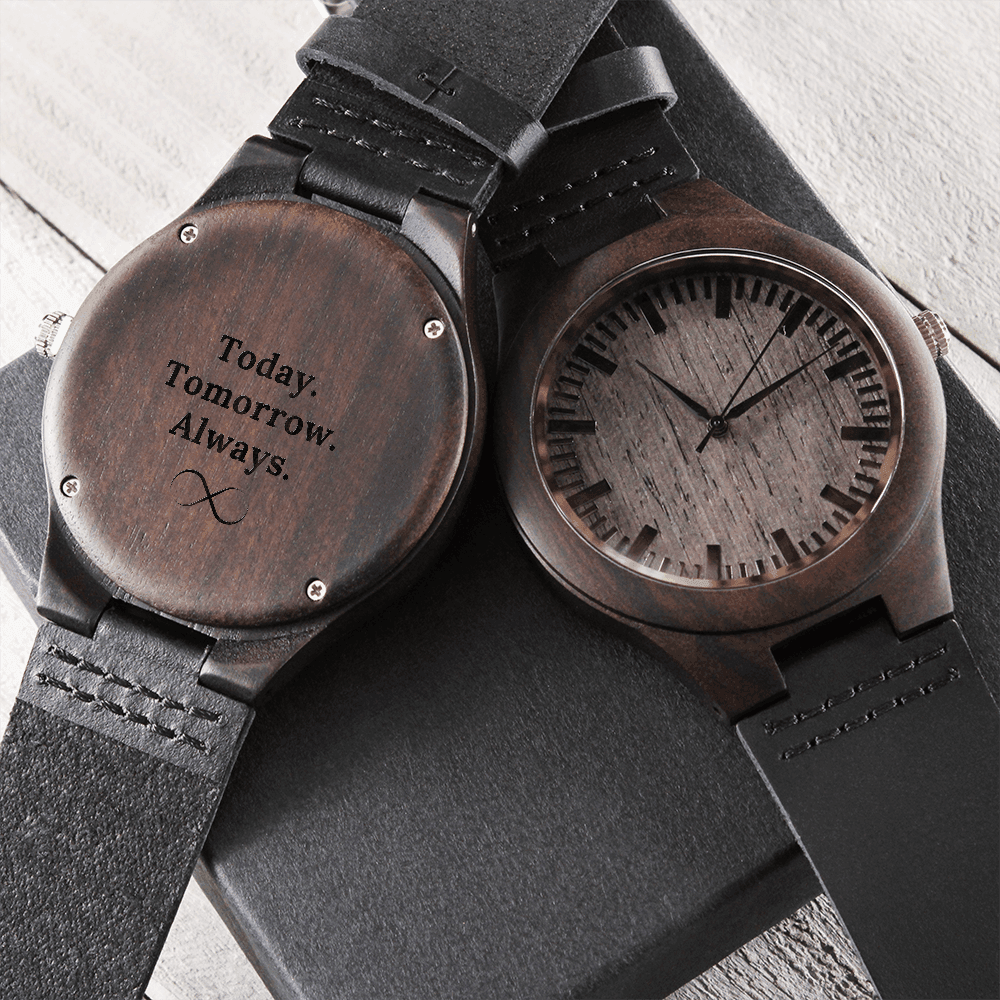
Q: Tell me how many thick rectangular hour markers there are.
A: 12